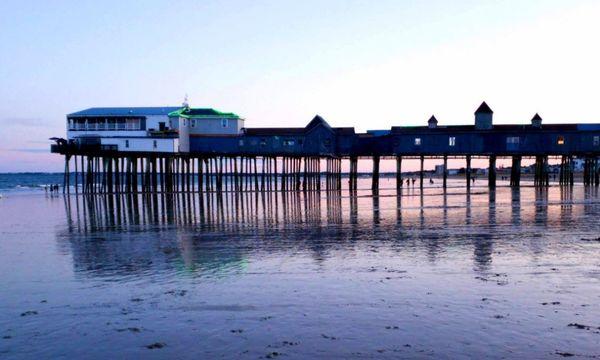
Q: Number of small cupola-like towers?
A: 3